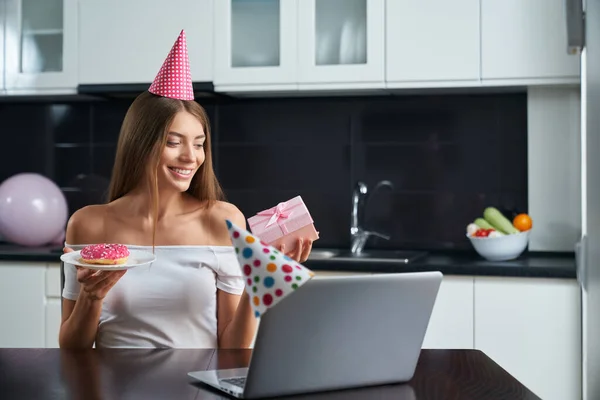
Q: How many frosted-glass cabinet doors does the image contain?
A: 3